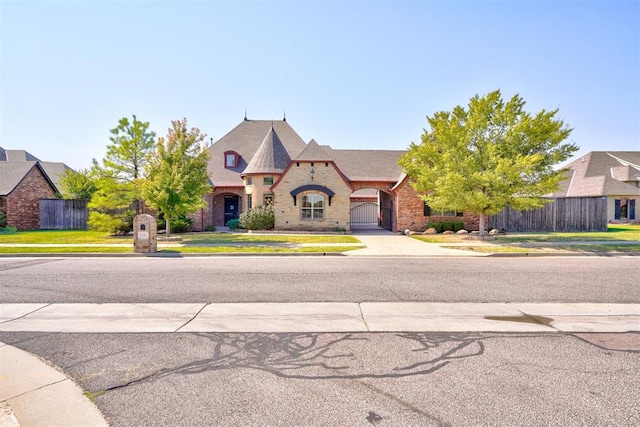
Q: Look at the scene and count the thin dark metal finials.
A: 3